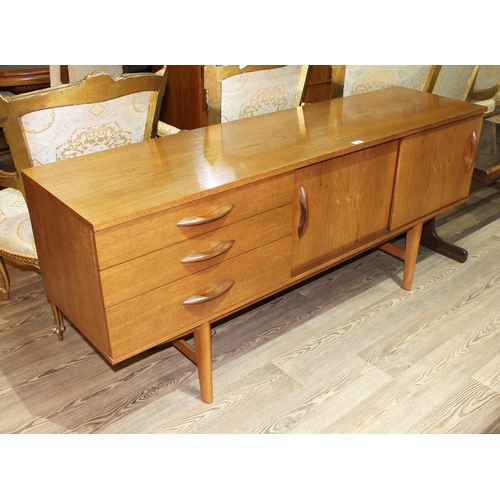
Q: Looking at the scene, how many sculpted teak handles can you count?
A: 5